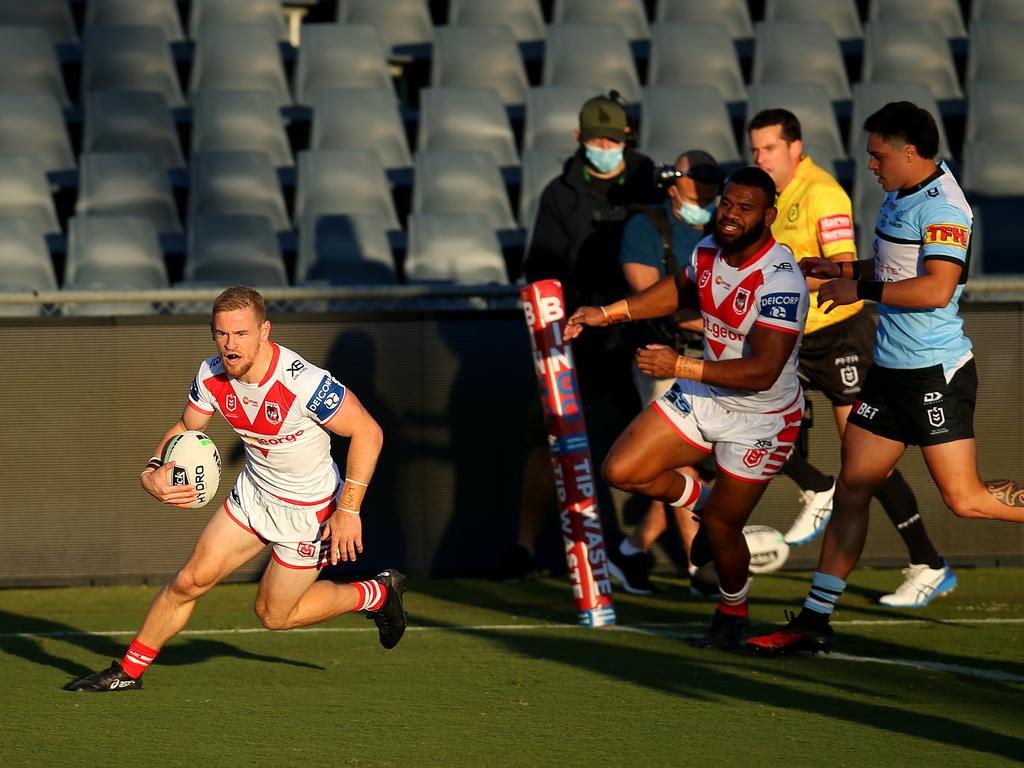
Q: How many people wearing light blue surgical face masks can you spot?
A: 2